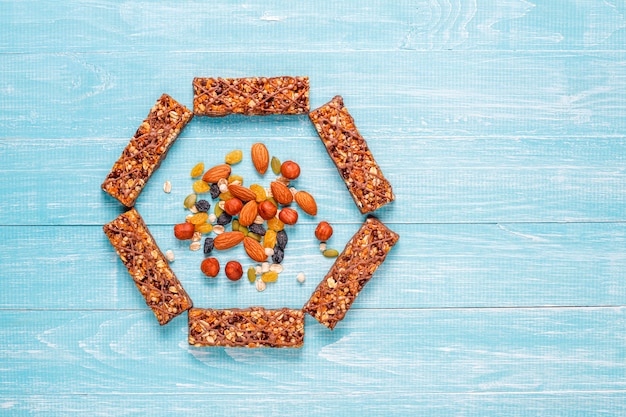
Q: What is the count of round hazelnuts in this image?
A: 8